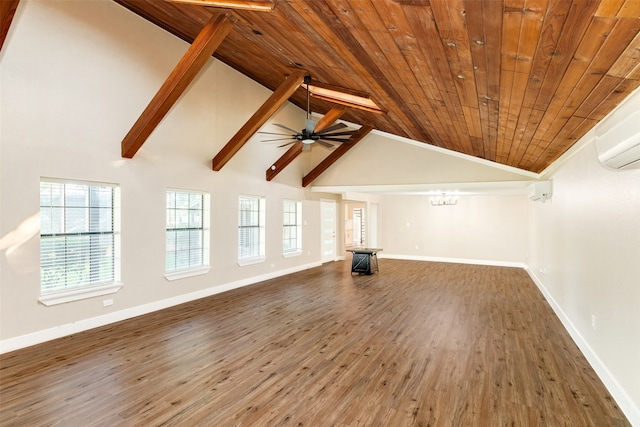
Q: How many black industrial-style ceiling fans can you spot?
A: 1